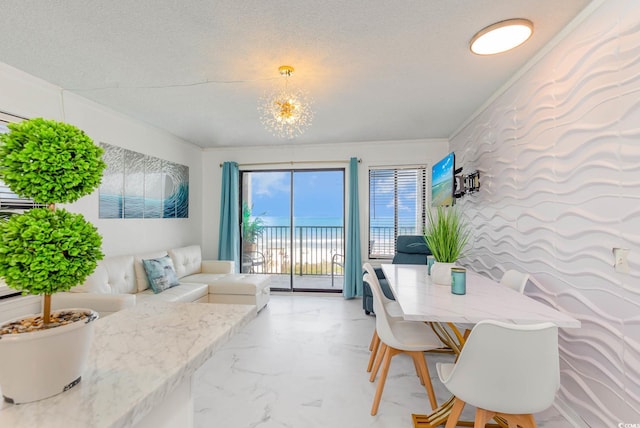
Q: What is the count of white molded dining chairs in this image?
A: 4